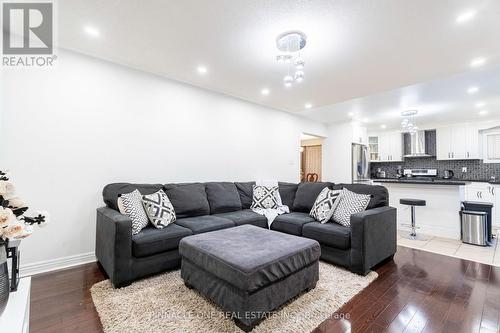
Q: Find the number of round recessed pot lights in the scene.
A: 12